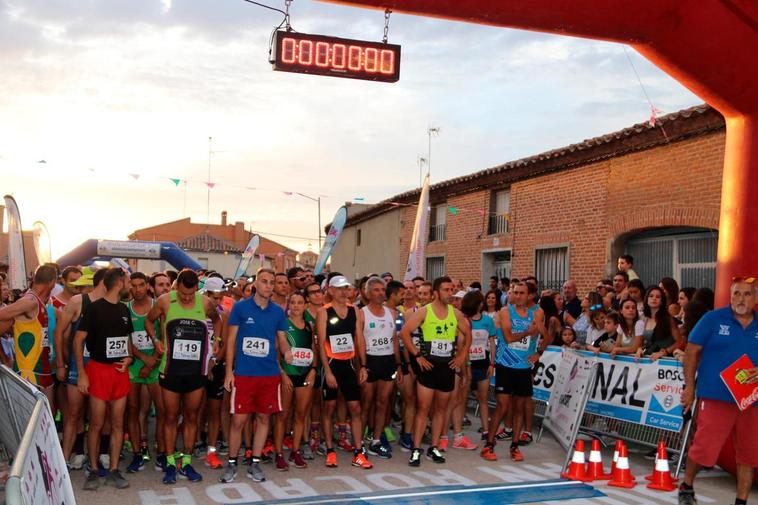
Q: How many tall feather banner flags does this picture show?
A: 5